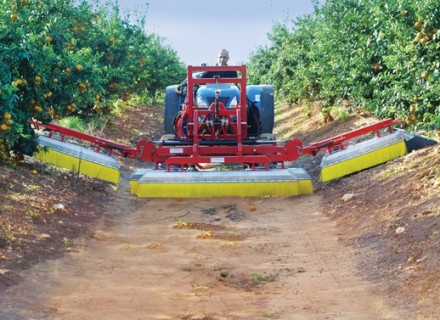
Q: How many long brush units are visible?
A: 3